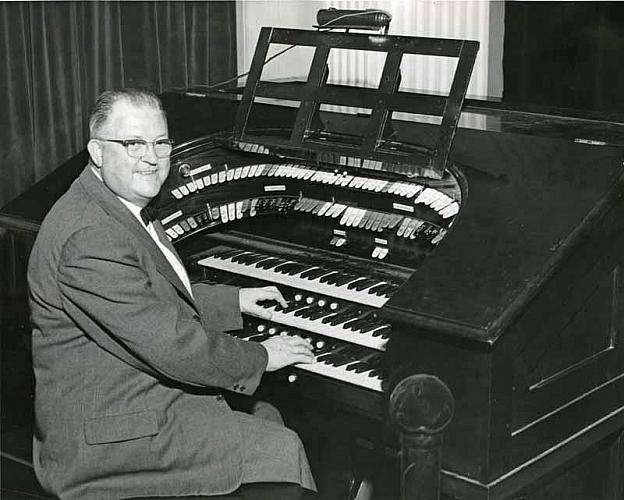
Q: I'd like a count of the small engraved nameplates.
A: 6